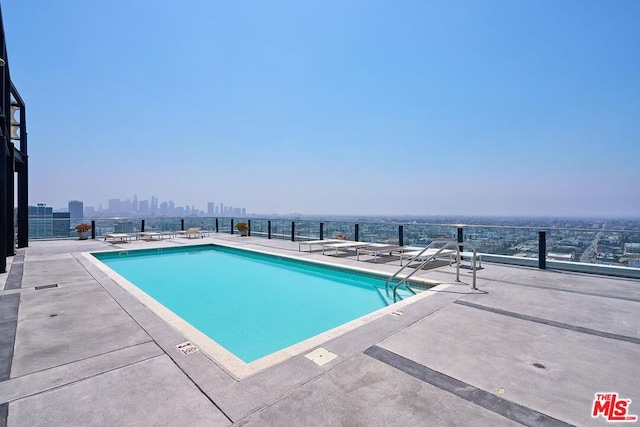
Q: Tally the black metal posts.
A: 13